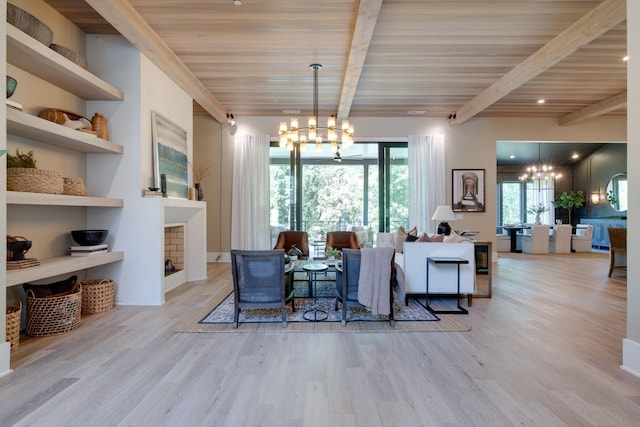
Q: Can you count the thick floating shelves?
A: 4